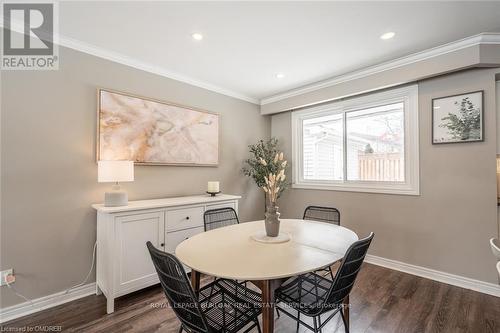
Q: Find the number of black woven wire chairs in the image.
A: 4